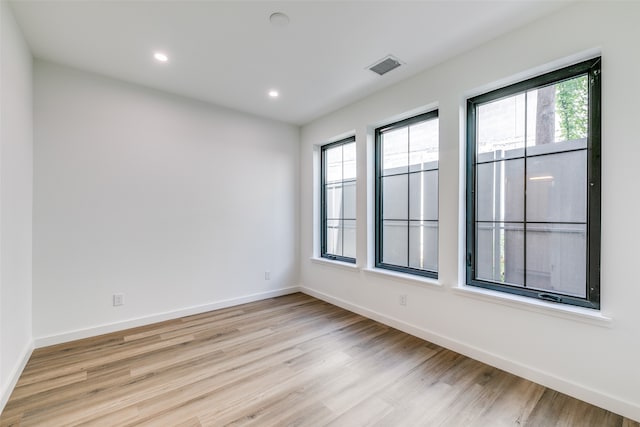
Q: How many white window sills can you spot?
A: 3